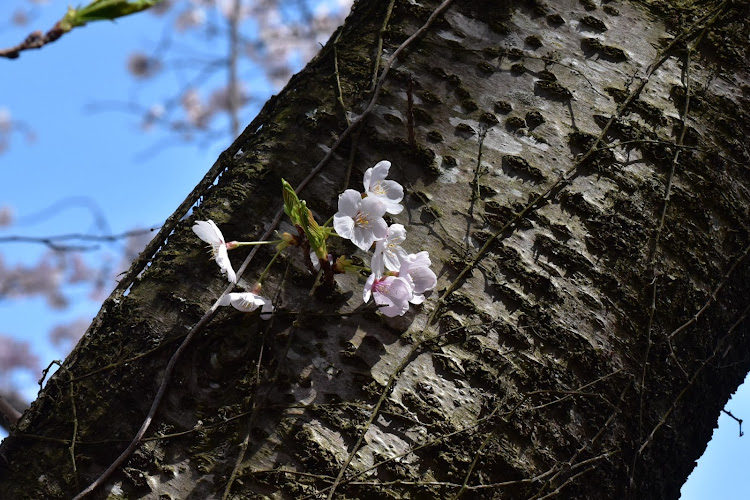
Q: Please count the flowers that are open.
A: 7